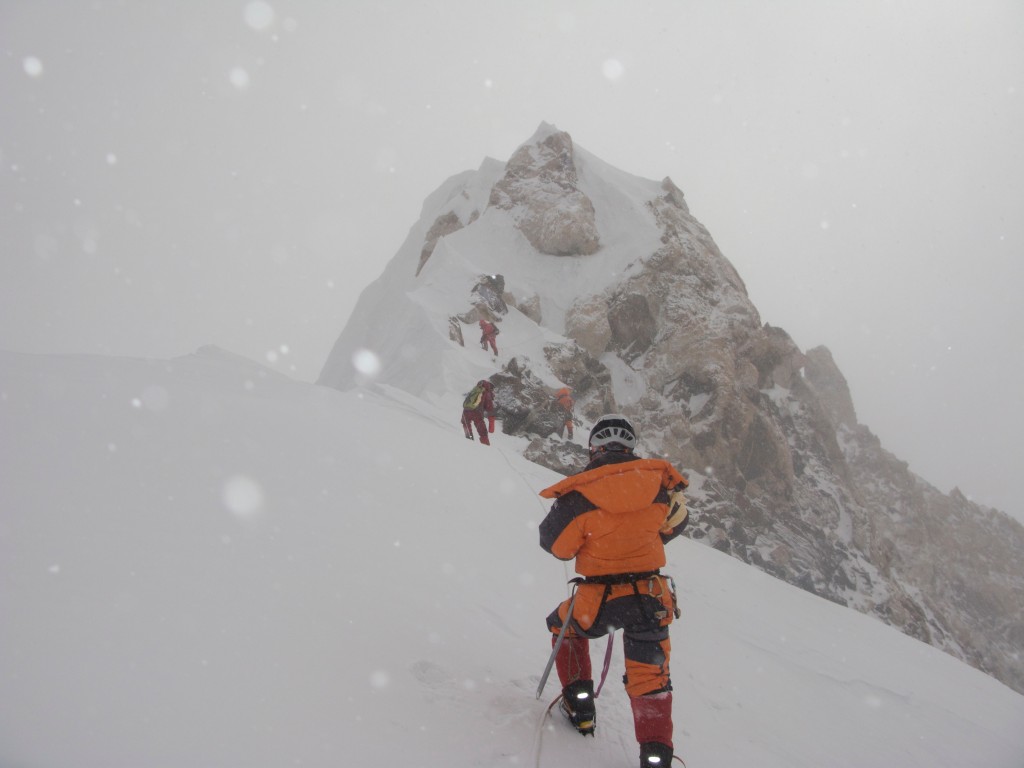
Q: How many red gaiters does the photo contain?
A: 2